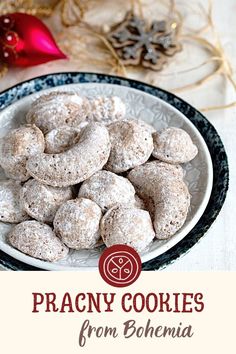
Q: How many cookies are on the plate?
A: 14